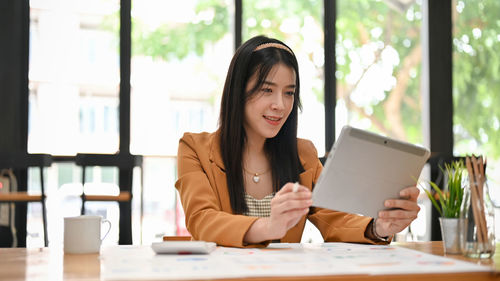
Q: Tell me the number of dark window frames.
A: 5